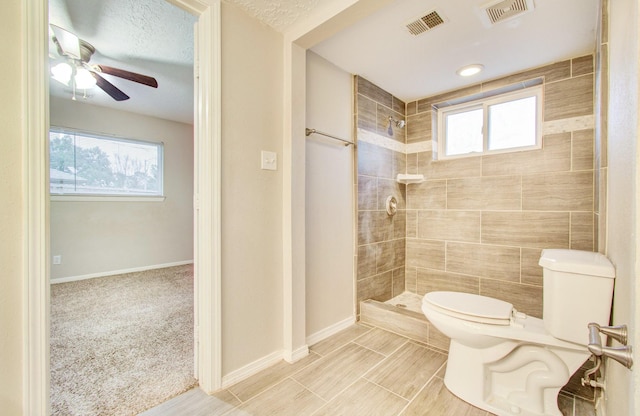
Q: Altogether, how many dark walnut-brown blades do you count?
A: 2